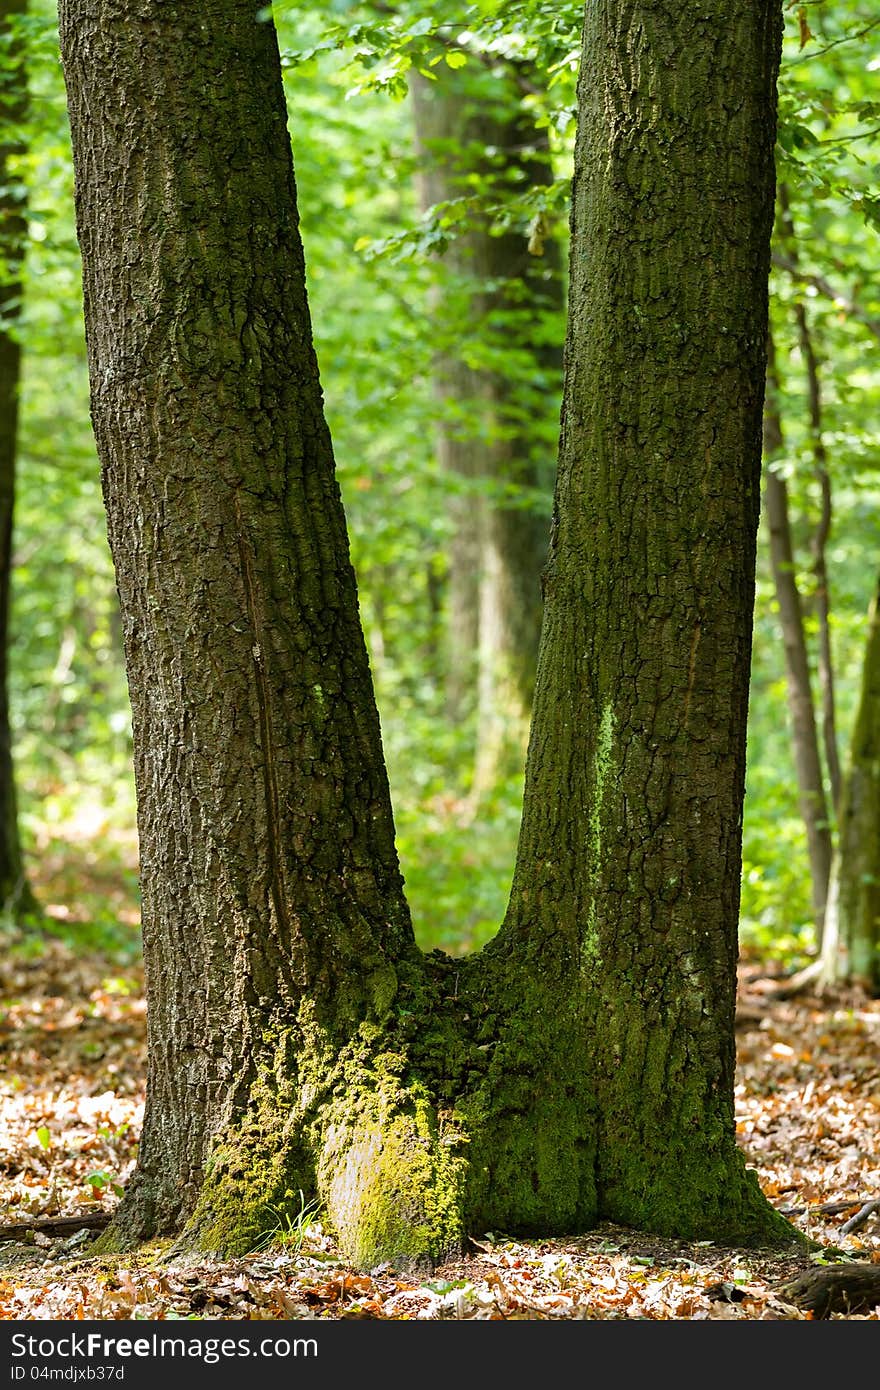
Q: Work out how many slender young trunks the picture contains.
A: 2